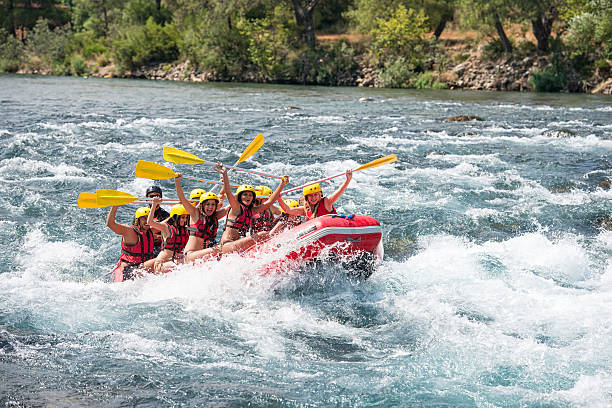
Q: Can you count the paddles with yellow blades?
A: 6